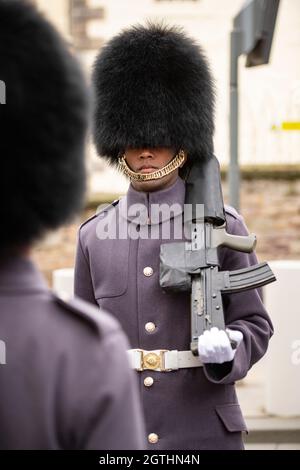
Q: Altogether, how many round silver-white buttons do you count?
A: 4